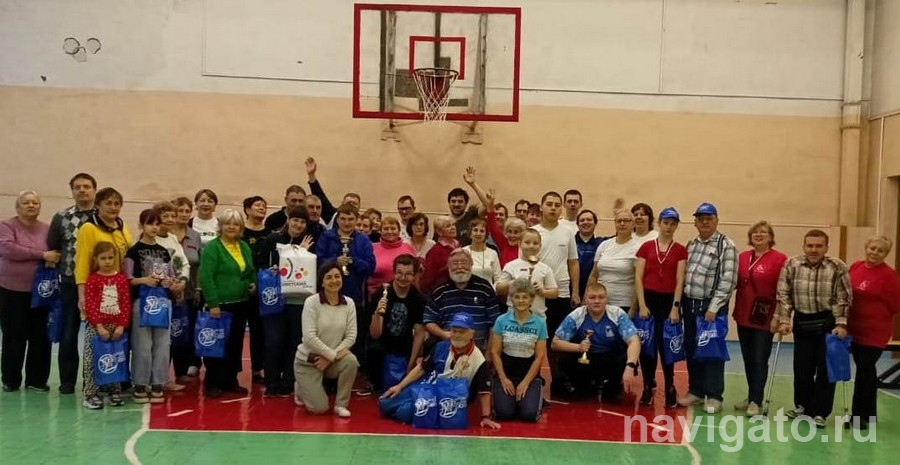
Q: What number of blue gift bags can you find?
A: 14